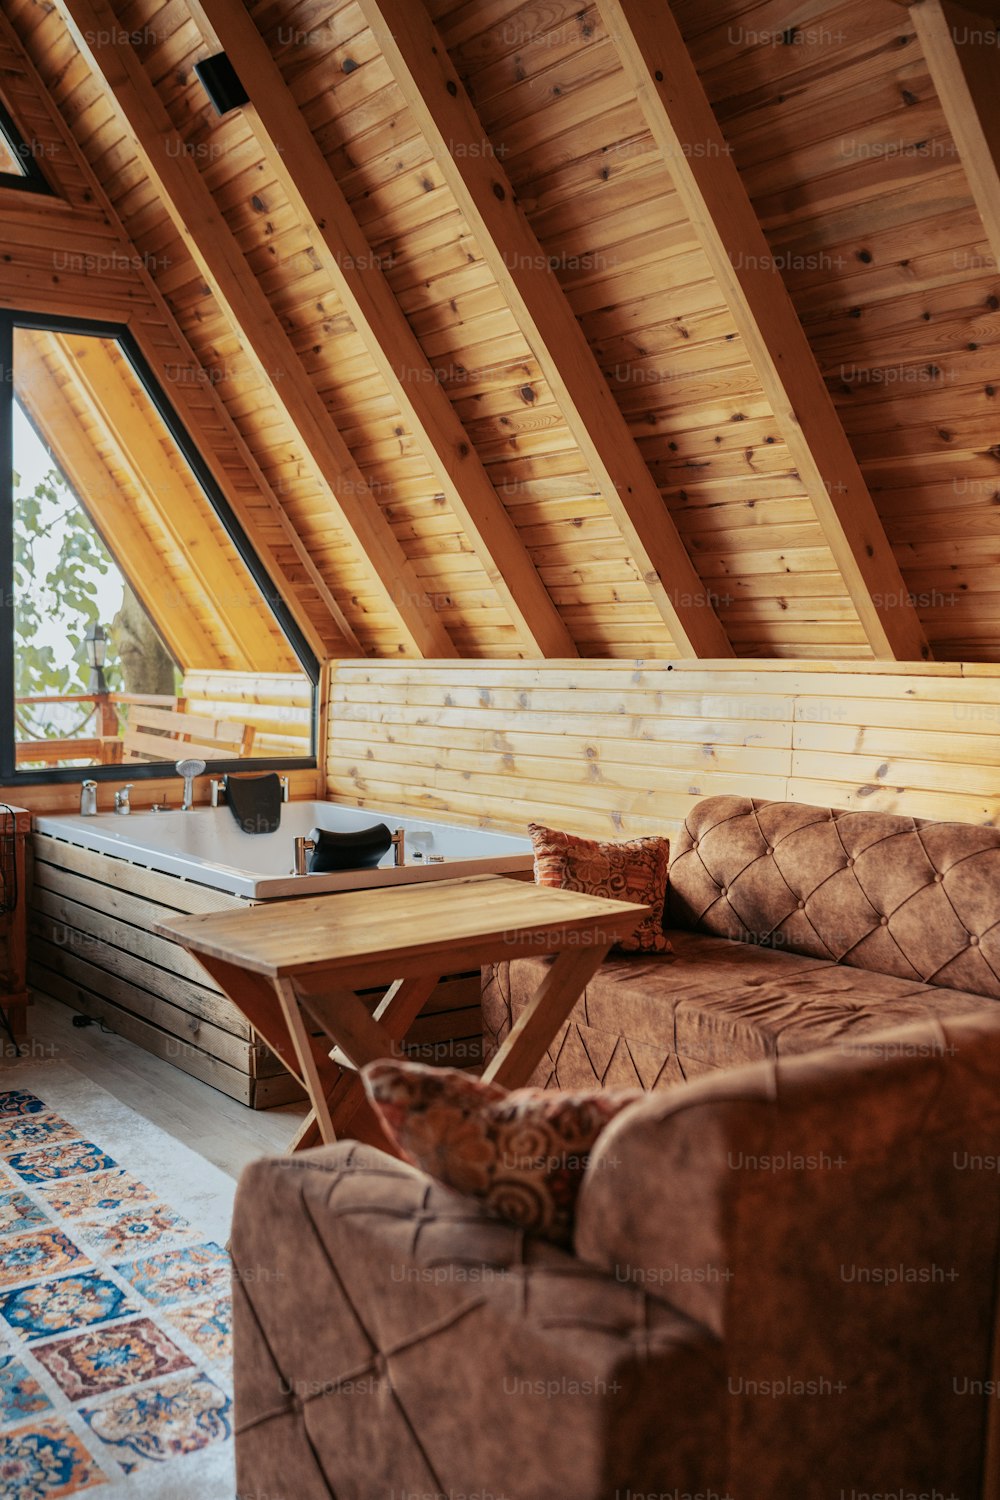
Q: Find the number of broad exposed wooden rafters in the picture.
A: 5